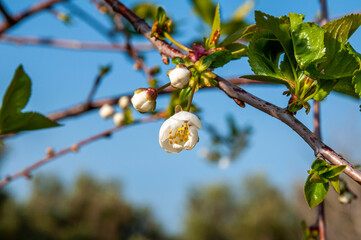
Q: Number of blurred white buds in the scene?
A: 3